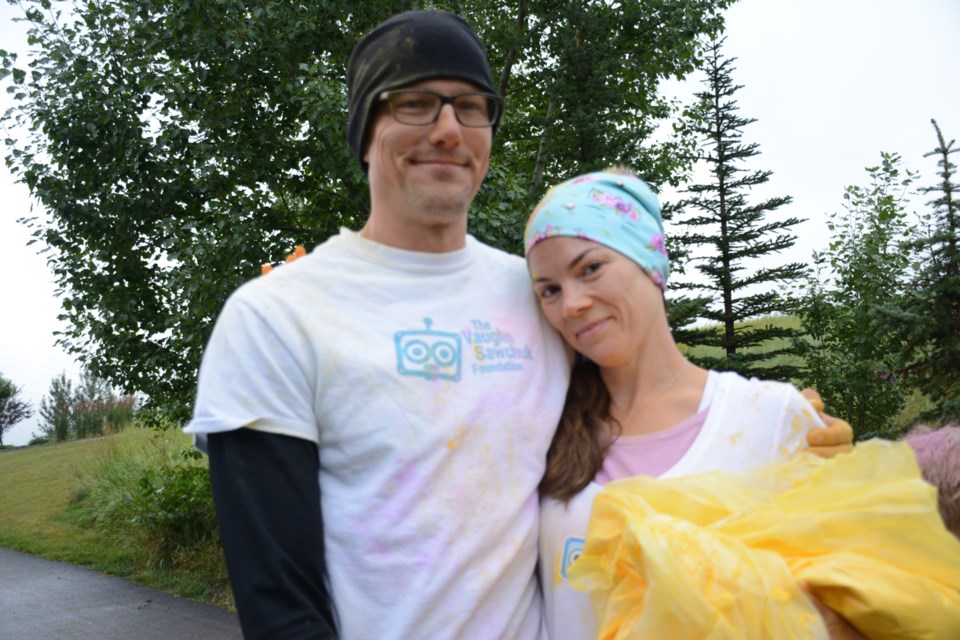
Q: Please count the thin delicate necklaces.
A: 1